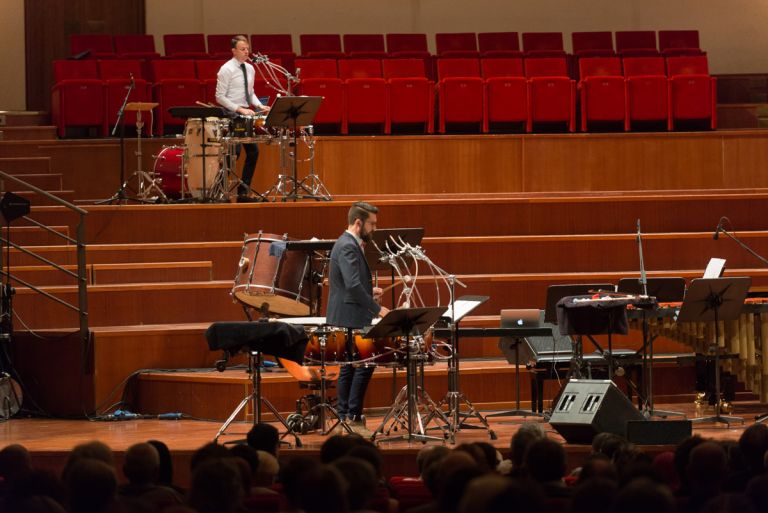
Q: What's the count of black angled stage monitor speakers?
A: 1